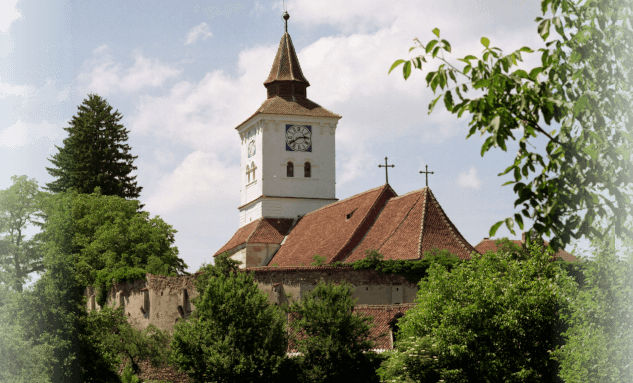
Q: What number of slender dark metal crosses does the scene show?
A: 2